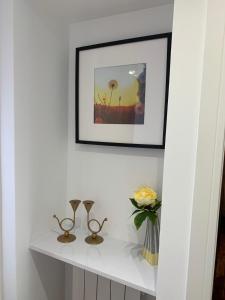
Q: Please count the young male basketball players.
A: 0